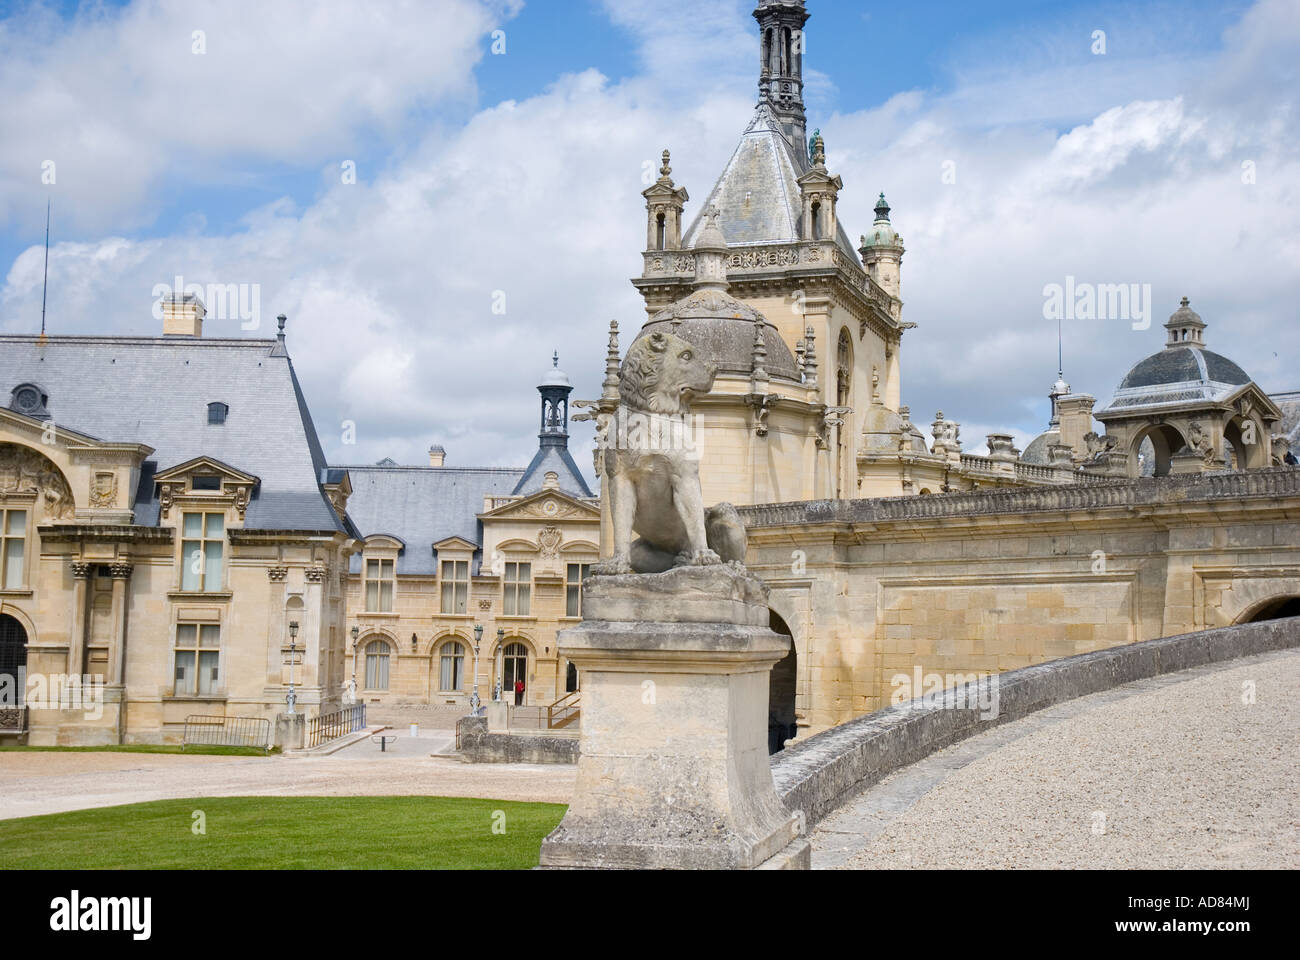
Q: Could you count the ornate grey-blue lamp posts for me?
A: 4